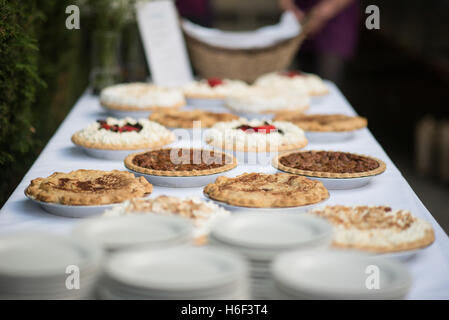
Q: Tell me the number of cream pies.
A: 8